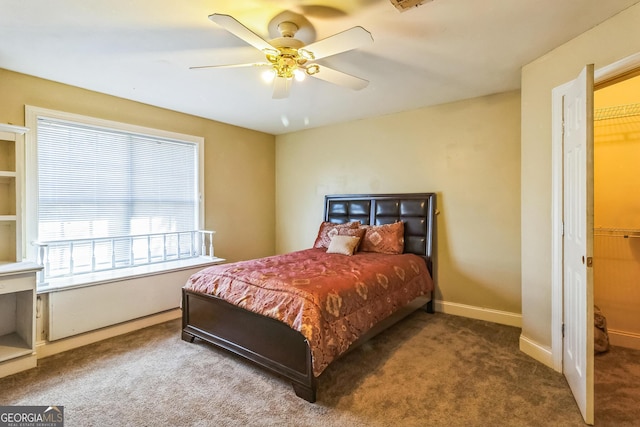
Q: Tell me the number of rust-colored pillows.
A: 3